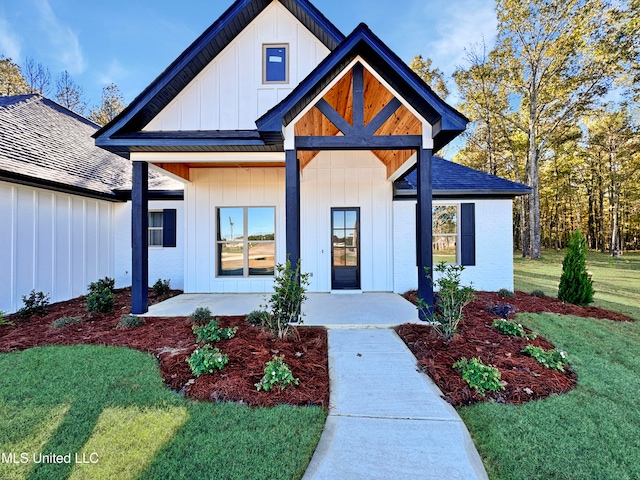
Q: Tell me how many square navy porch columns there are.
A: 3